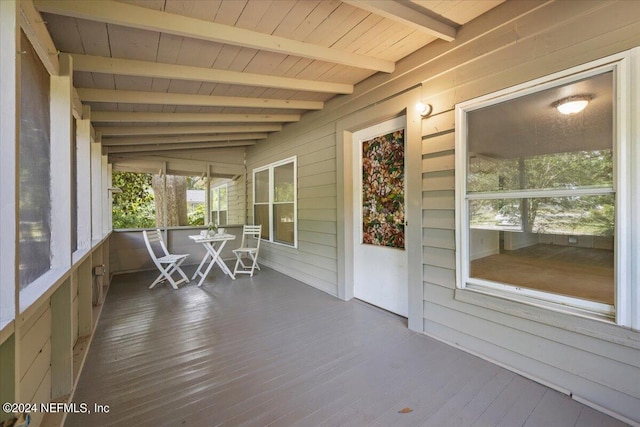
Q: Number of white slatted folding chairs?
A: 2